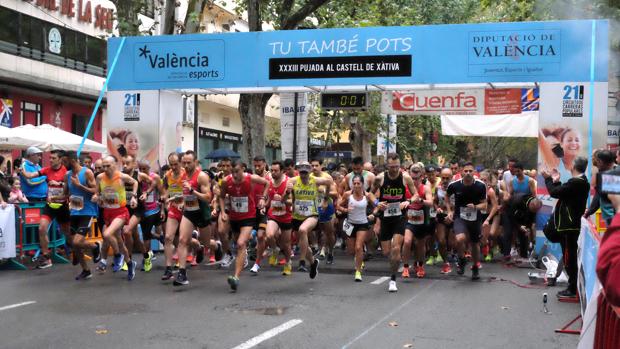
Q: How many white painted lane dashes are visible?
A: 3